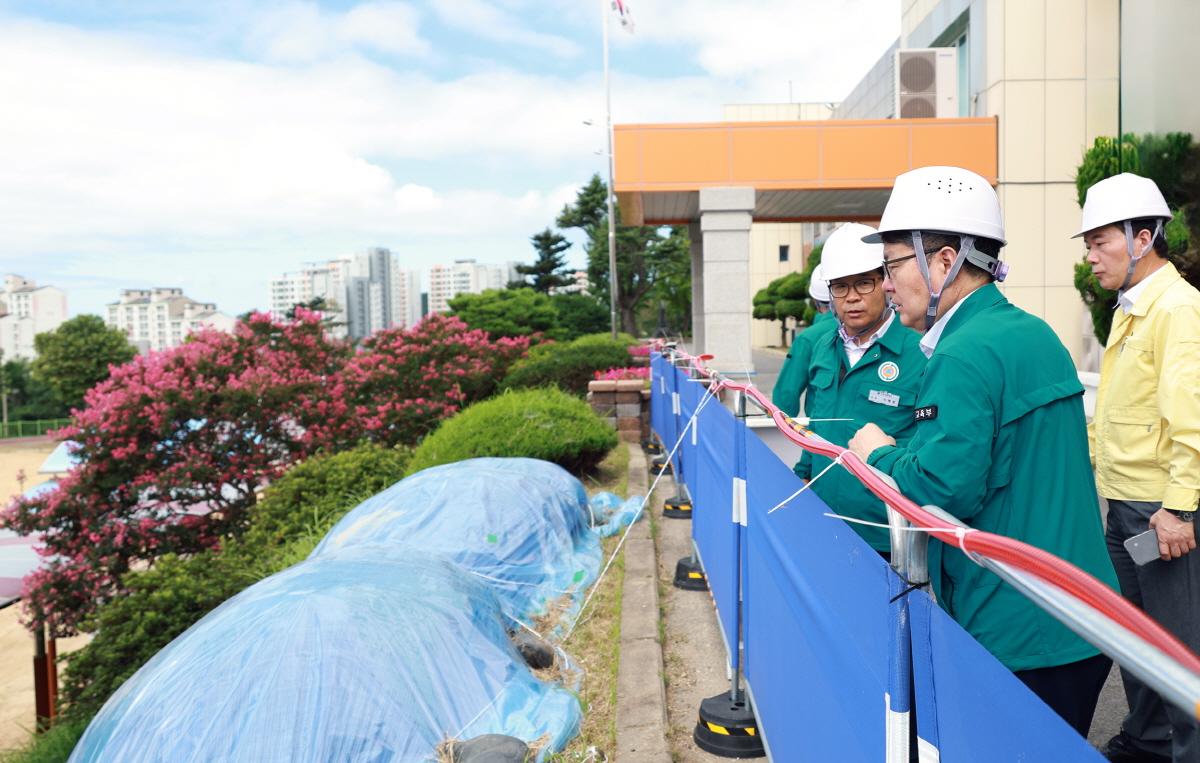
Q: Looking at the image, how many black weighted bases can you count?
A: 5